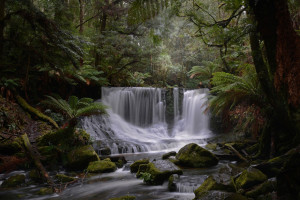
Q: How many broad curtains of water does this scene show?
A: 2